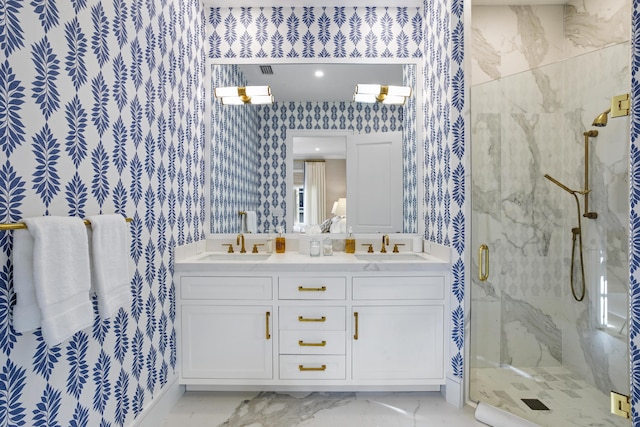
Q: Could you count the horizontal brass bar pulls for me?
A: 4